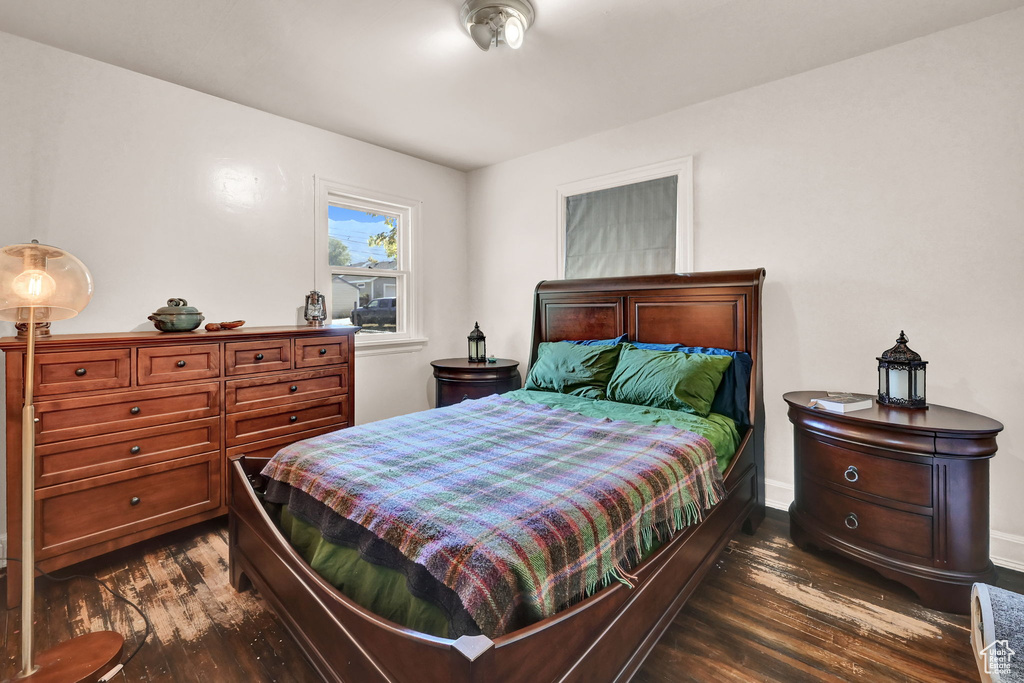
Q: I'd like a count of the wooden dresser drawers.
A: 10